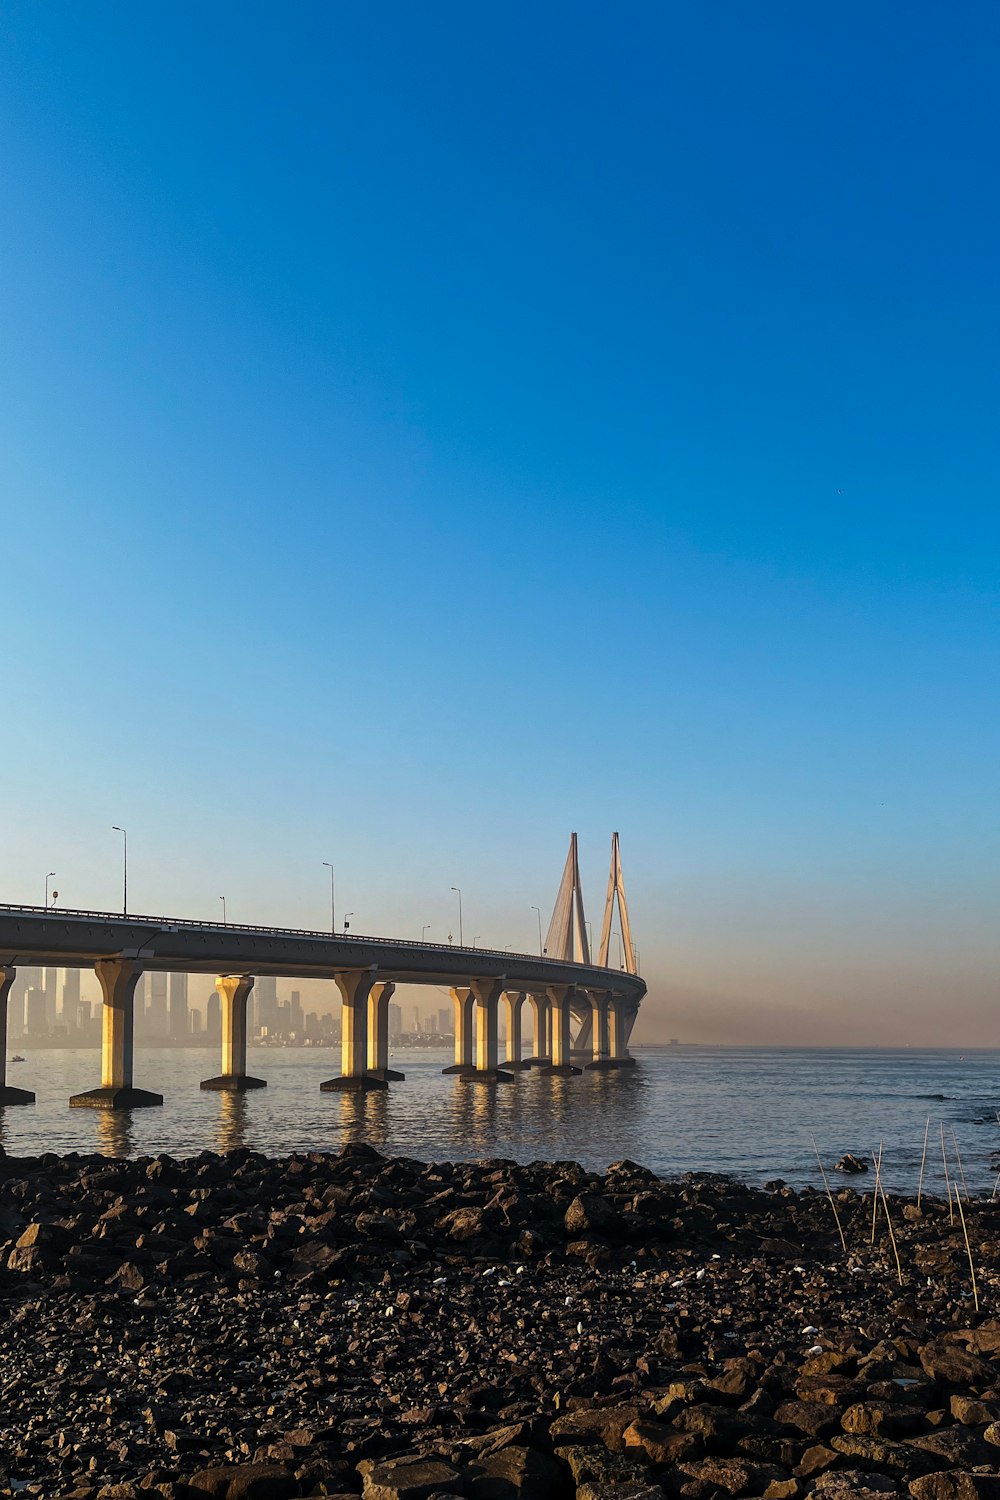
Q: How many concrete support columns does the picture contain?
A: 12